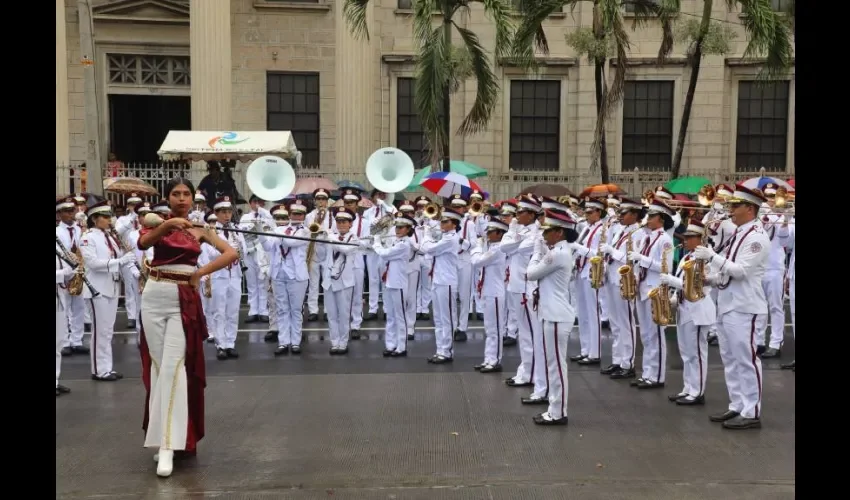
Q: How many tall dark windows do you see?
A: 5